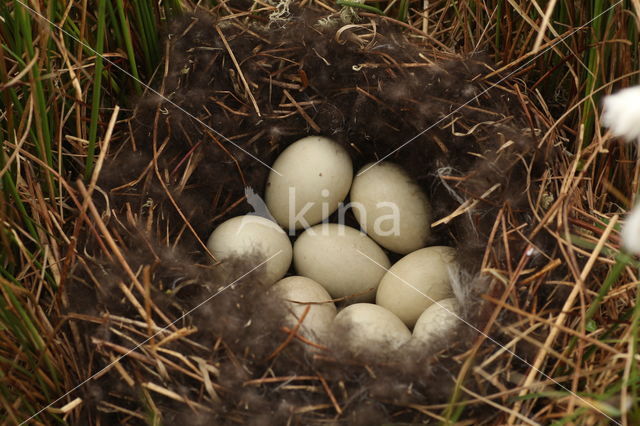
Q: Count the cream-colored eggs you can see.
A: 8